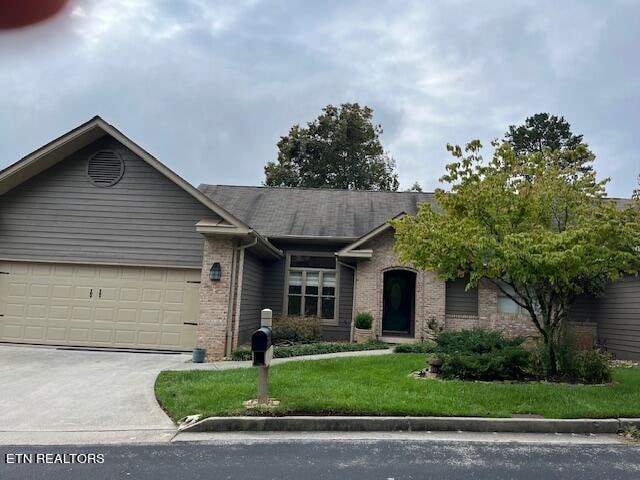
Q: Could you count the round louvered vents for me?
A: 1